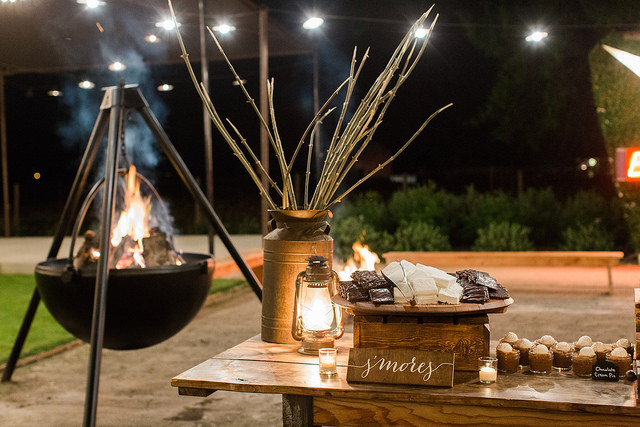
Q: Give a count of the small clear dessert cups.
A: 11